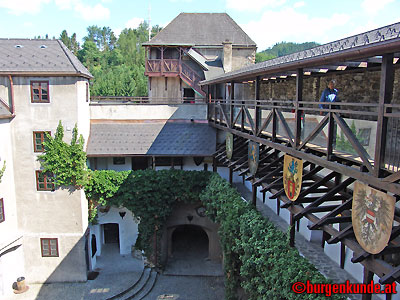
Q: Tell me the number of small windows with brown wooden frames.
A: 5